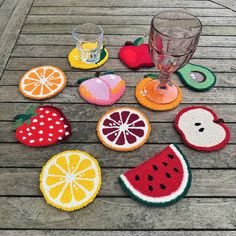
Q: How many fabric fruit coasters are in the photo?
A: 11